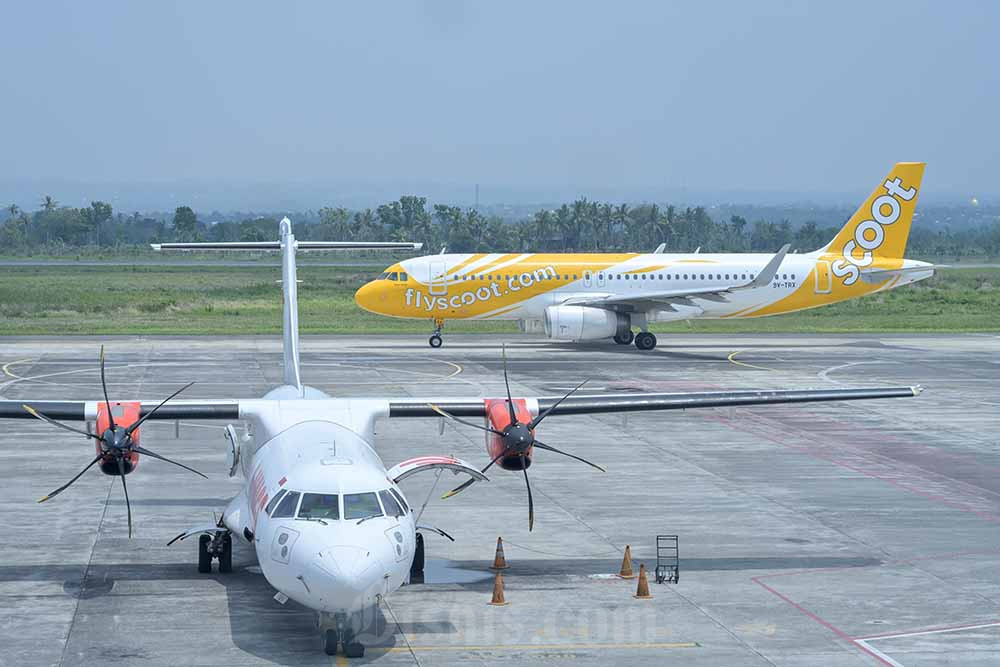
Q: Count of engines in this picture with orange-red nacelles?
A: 2